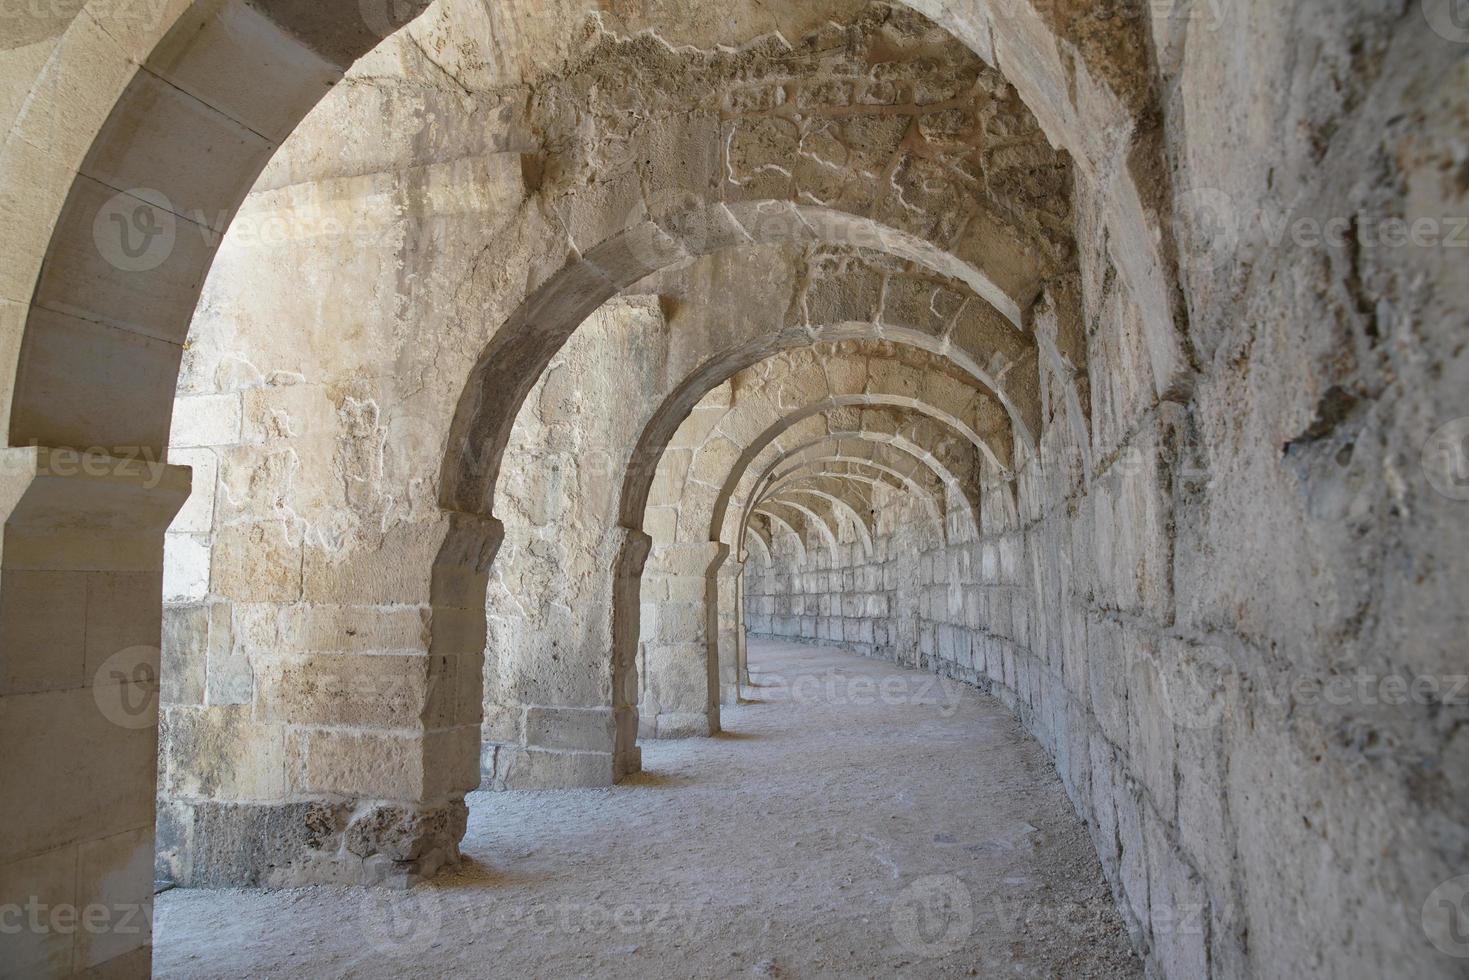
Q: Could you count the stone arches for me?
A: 11